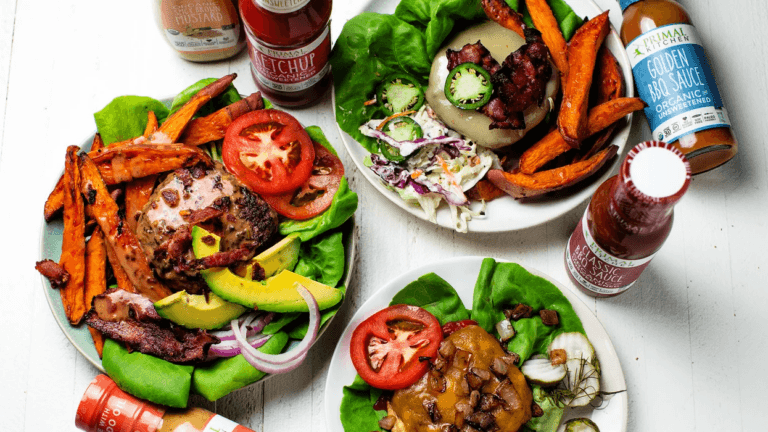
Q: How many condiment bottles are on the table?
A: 5